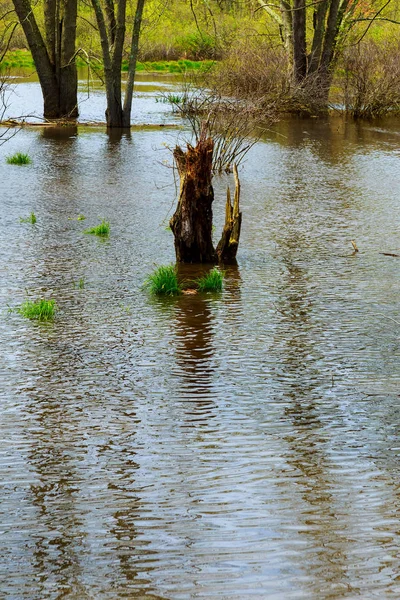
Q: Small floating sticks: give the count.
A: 2